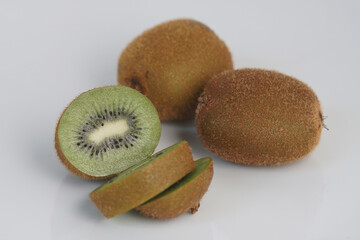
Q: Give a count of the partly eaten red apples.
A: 0